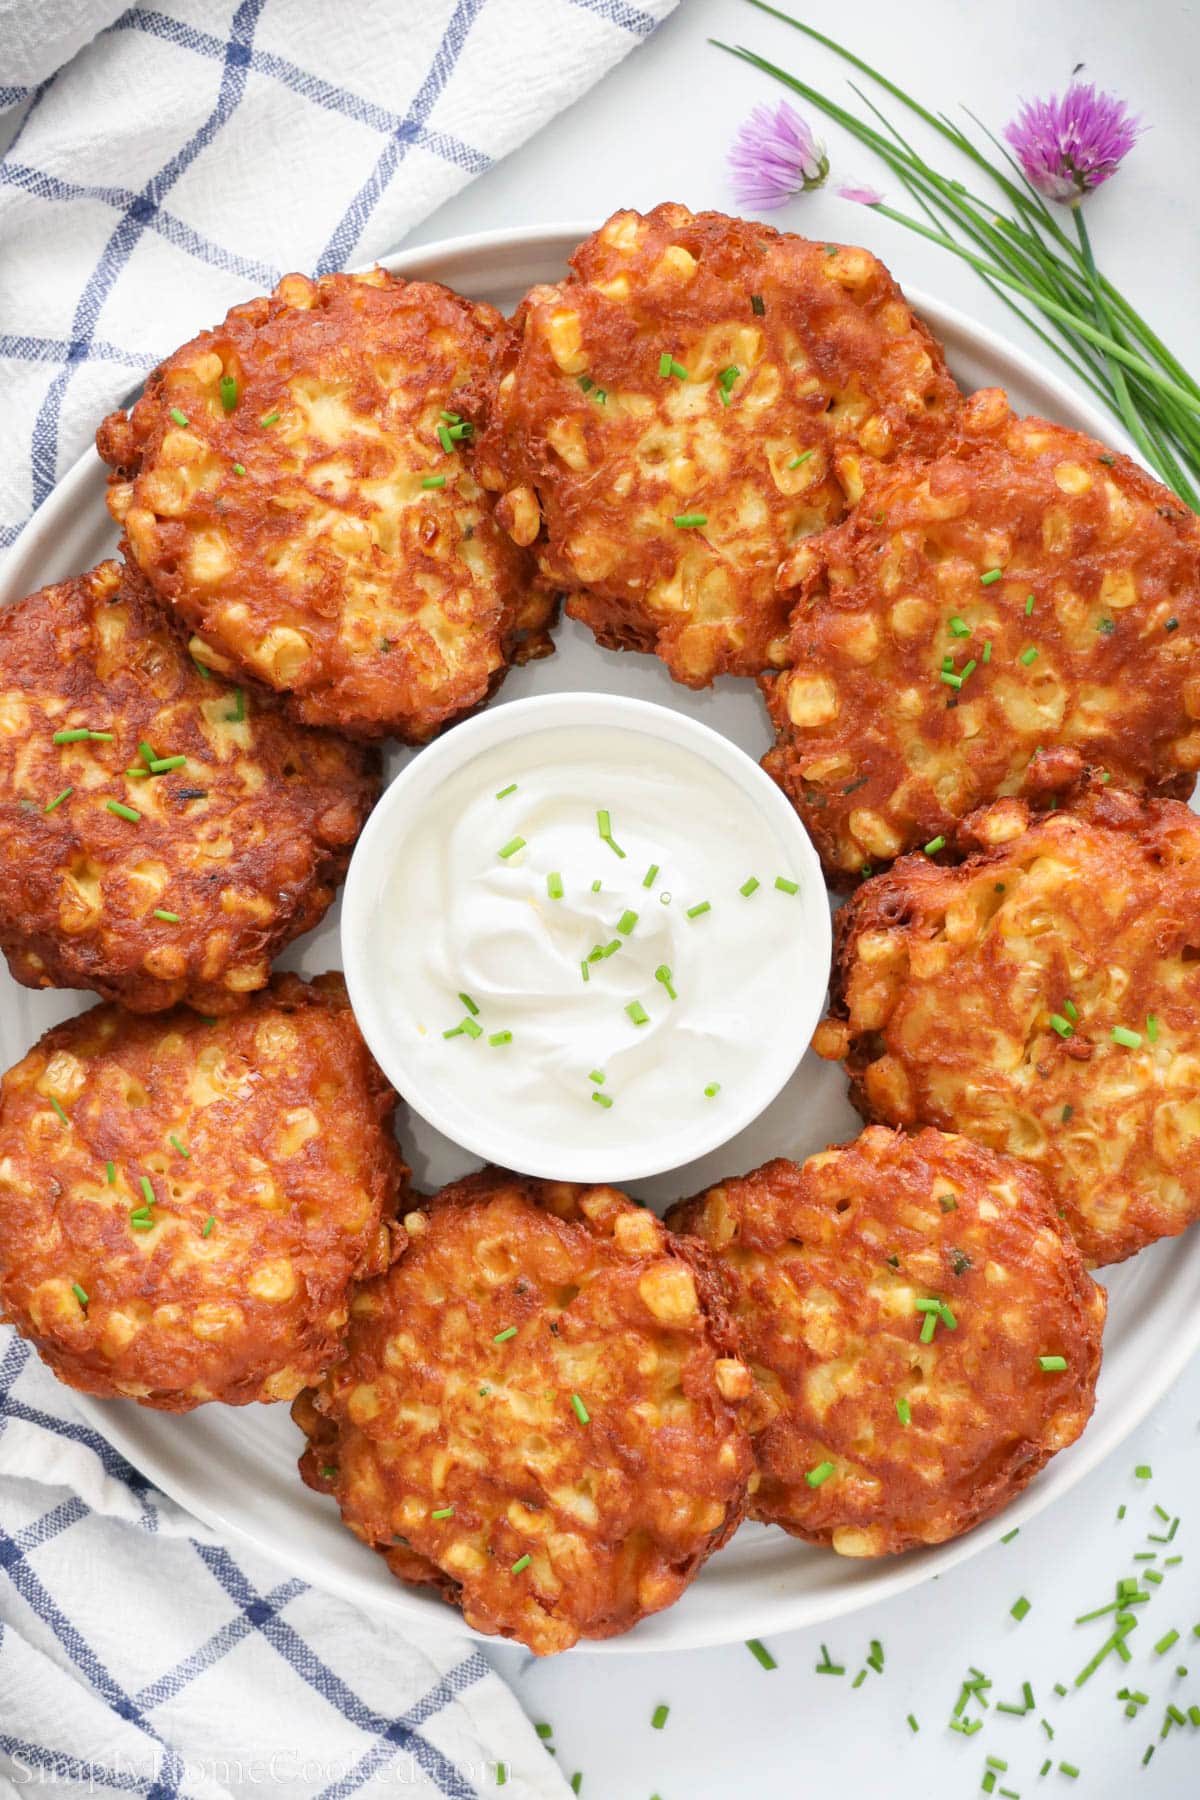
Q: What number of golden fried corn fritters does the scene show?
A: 8